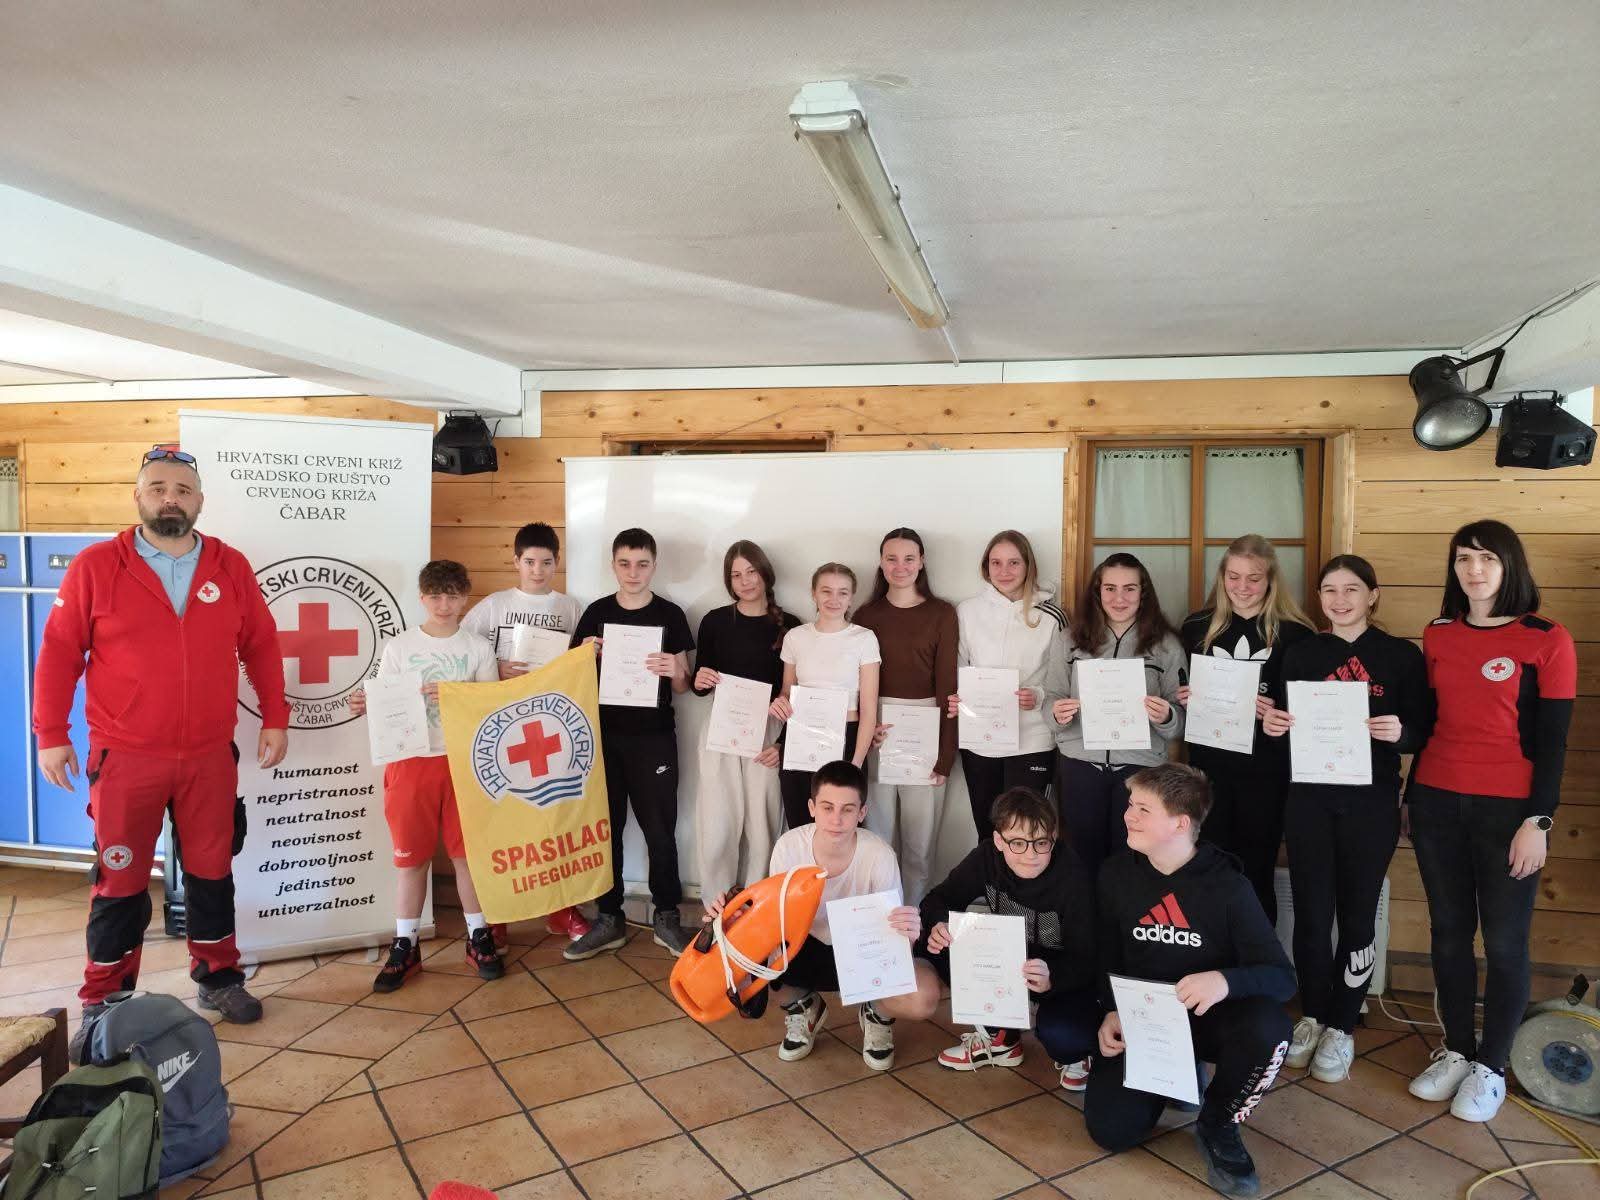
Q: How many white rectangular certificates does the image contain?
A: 13